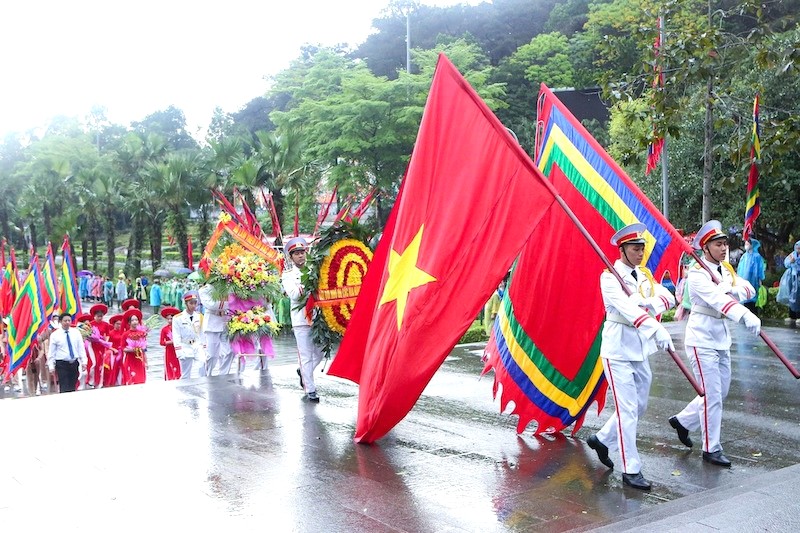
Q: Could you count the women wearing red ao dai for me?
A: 6